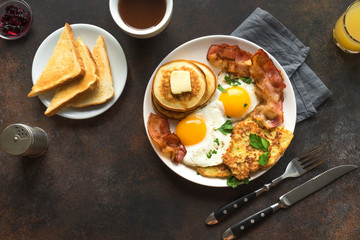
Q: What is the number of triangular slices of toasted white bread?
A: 3